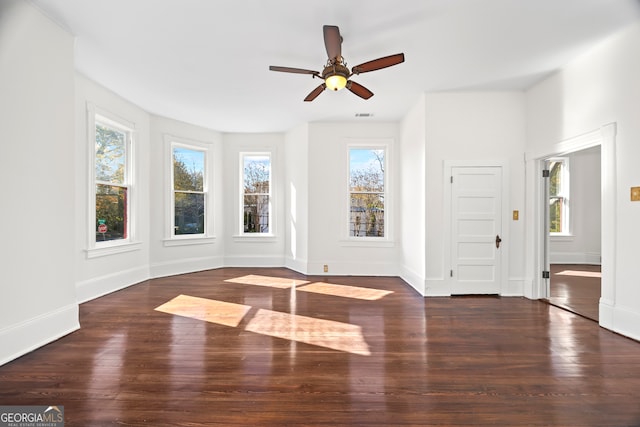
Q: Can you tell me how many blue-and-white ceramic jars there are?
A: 0